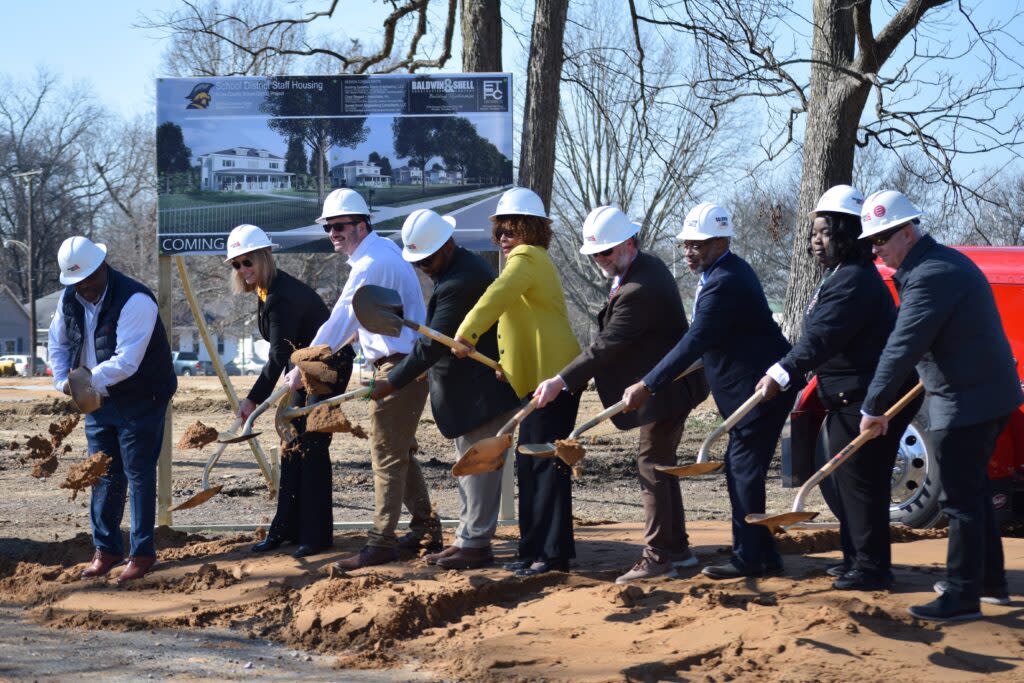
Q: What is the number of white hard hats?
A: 9